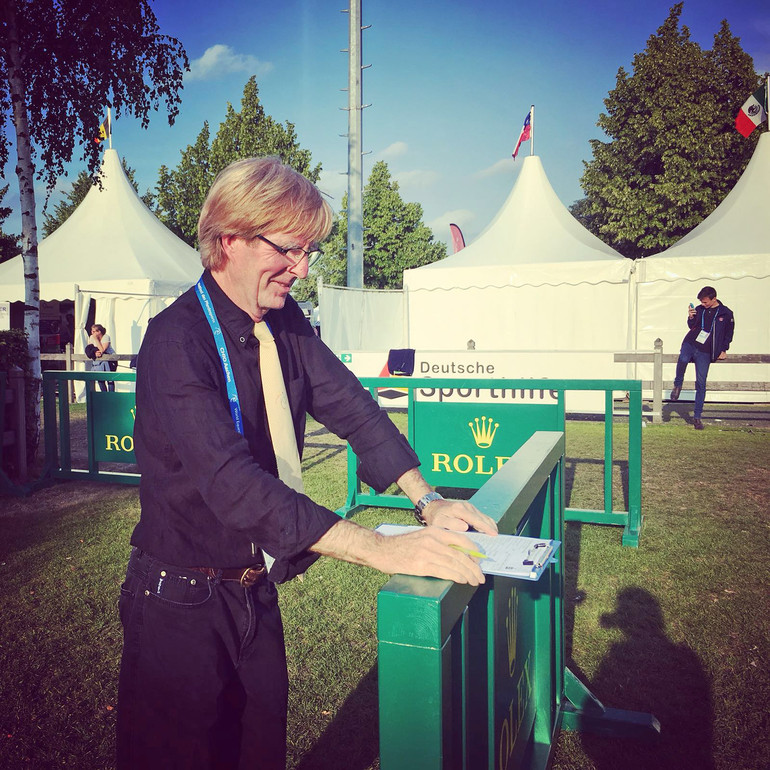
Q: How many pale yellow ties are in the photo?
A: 1